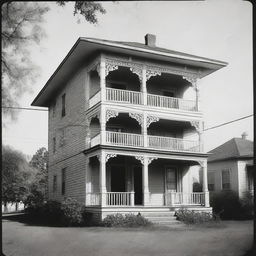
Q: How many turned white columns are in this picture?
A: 9